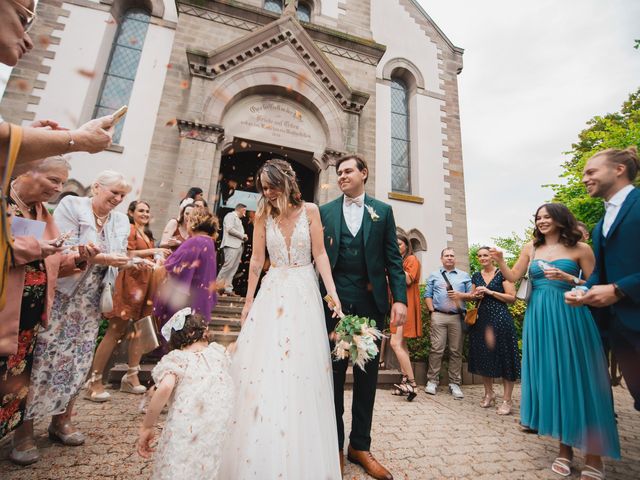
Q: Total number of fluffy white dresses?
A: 2